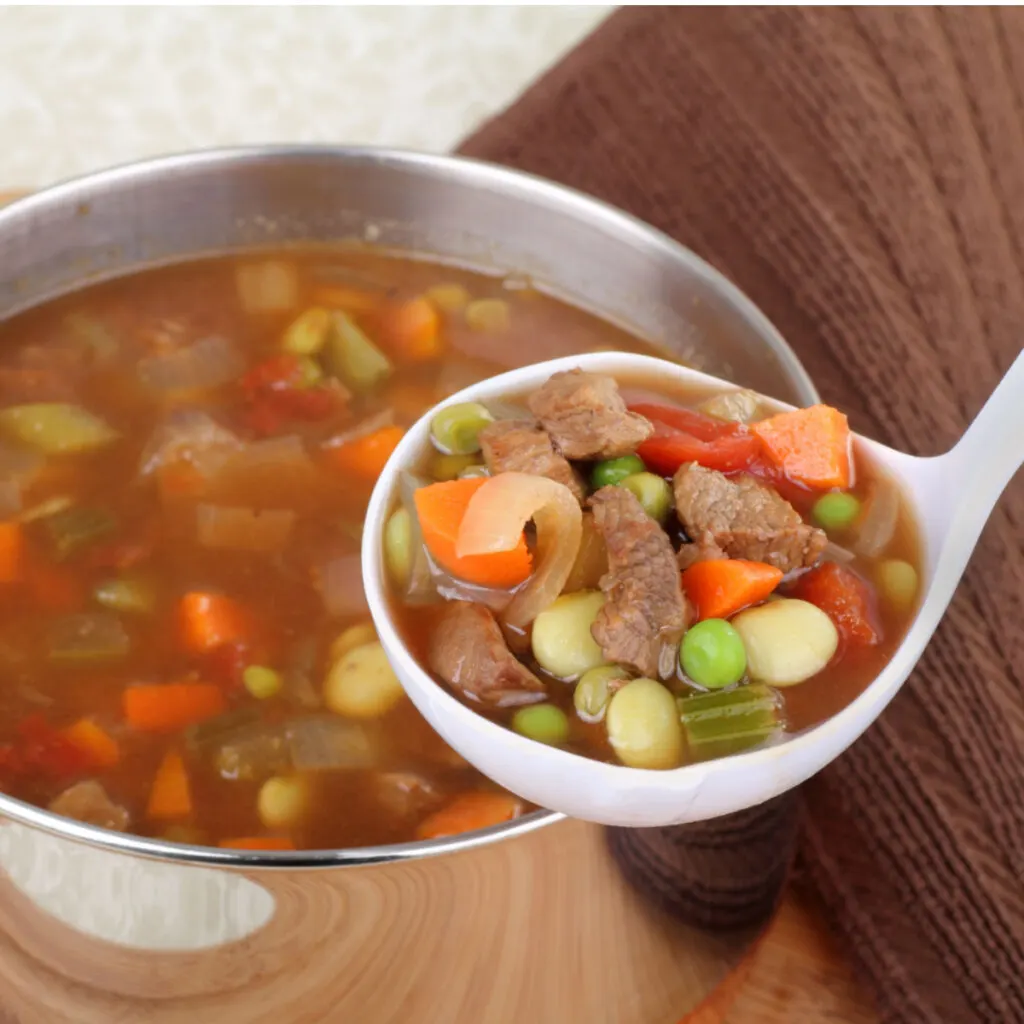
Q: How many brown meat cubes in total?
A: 5